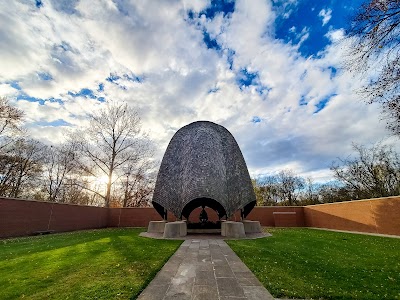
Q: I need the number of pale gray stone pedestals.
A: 4